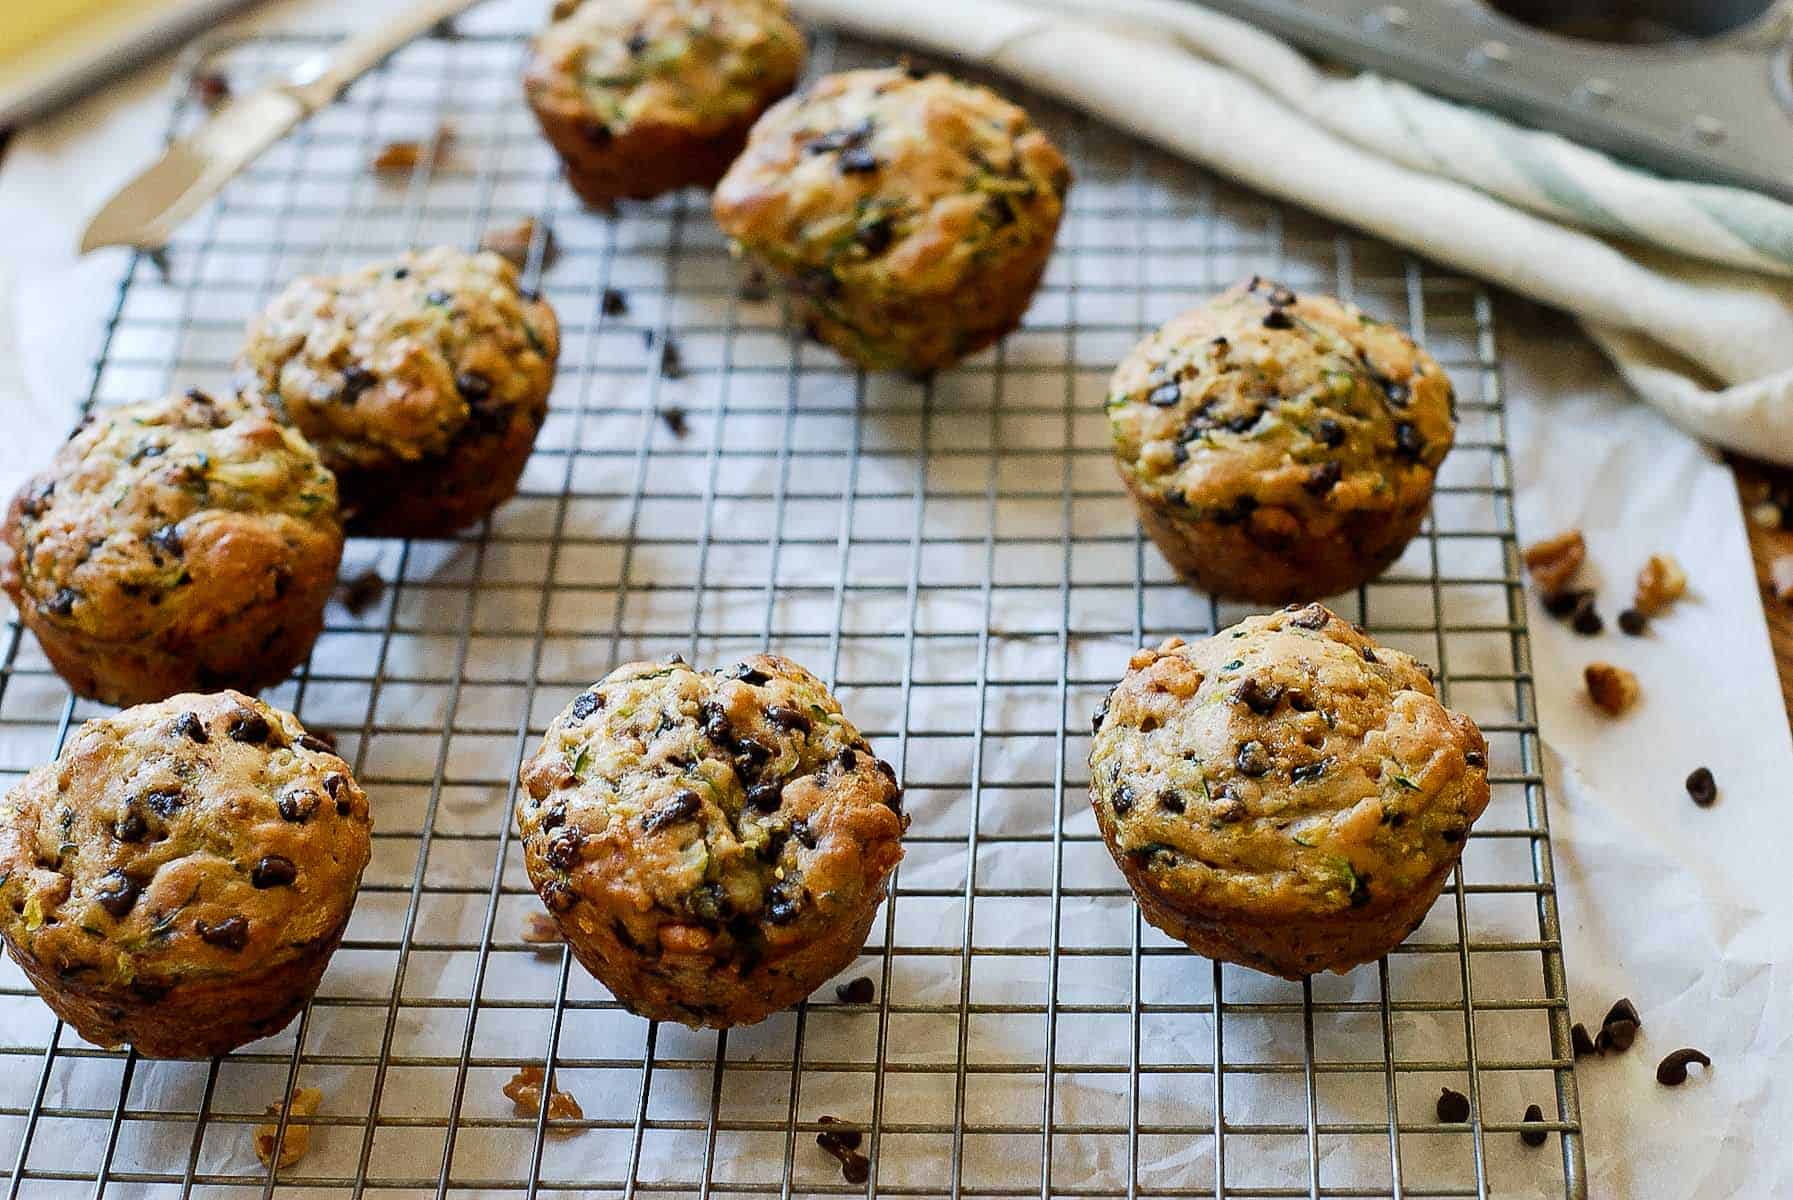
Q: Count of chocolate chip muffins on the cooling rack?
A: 8